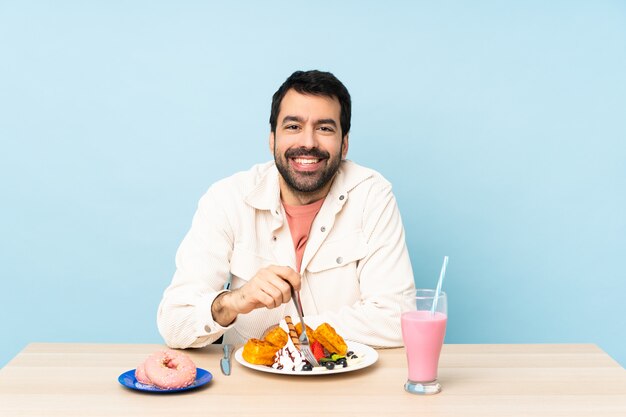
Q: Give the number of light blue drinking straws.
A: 1